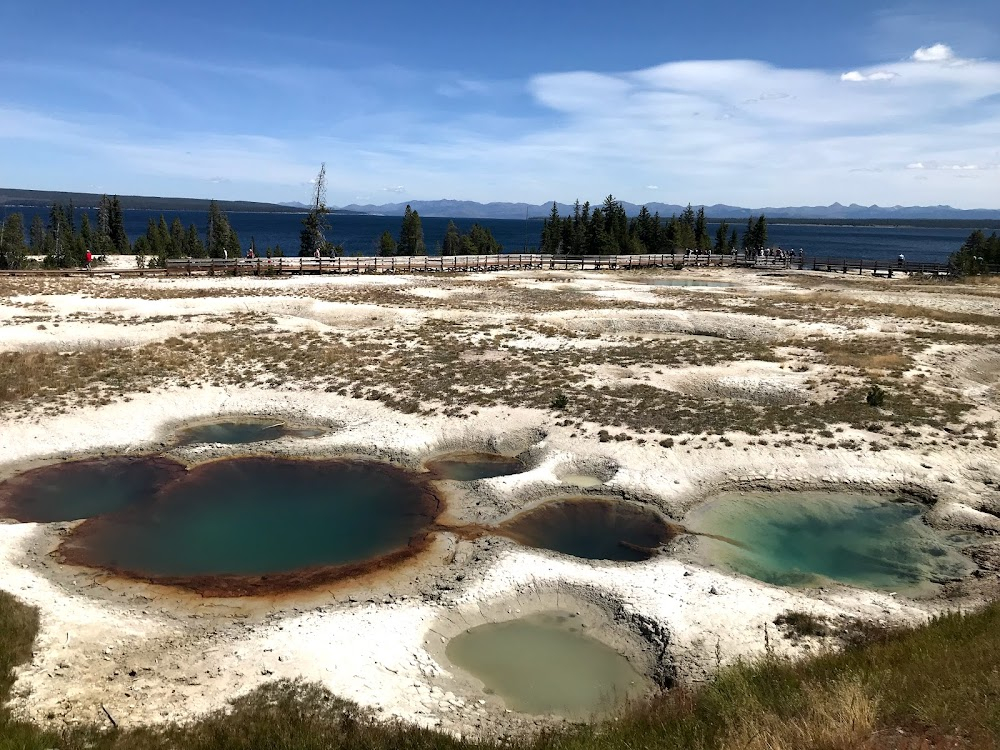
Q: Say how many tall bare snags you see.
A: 1